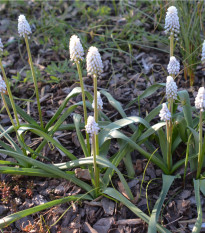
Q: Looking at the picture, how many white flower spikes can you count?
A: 13